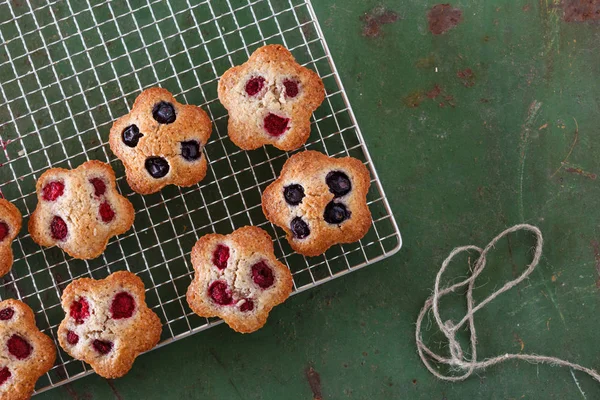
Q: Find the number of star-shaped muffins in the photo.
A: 8